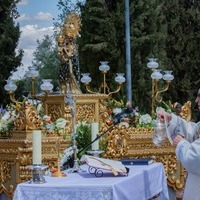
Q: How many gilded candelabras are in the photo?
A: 3